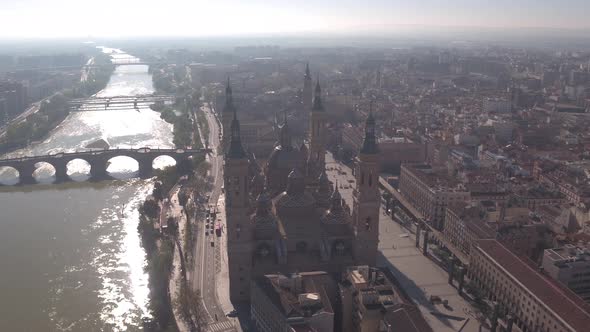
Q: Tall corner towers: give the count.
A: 4